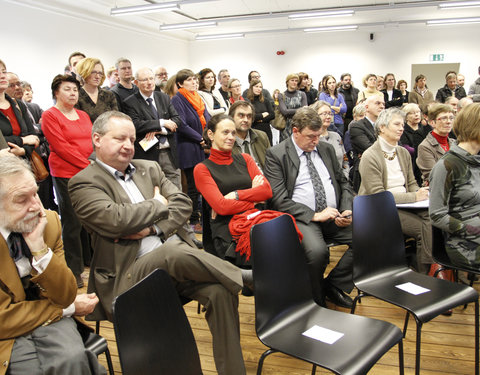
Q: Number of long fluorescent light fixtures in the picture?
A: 7